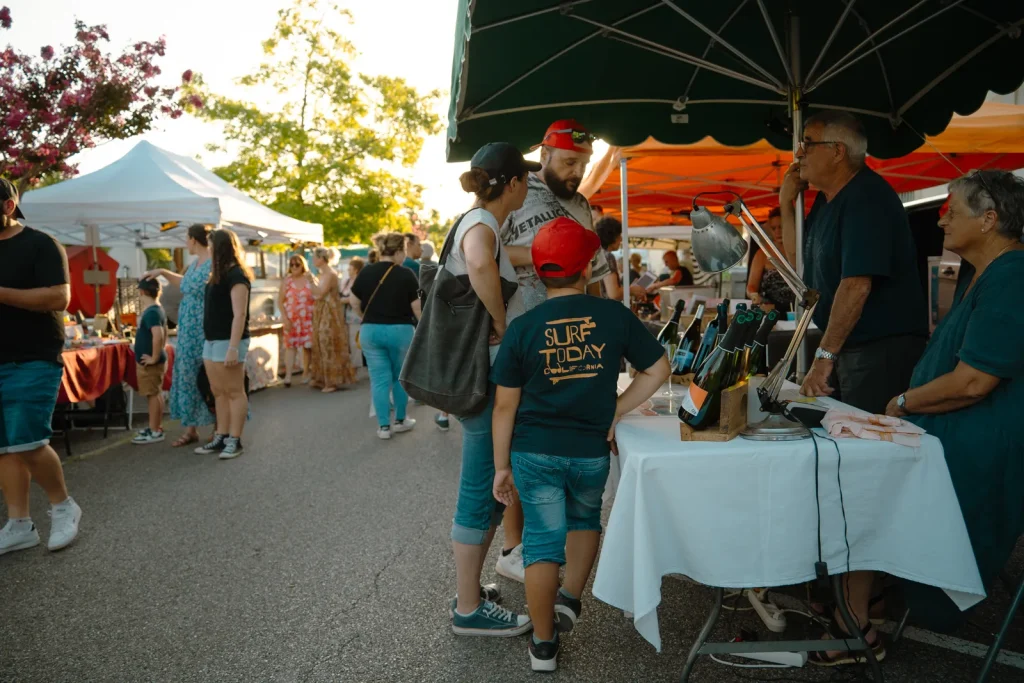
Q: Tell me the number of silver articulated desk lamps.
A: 1